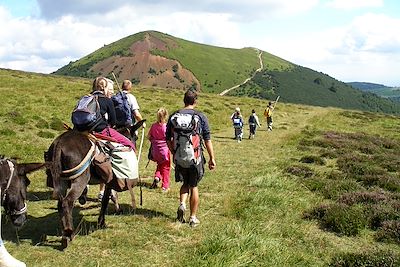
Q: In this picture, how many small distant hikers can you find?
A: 3